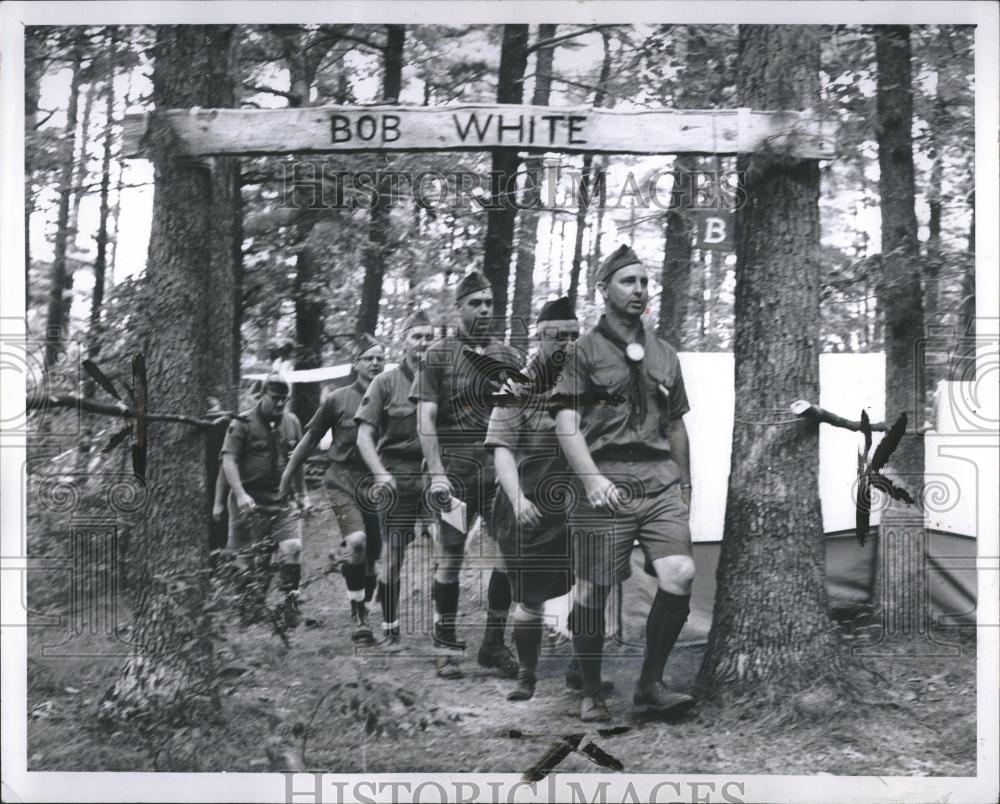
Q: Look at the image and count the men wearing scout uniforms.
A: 6